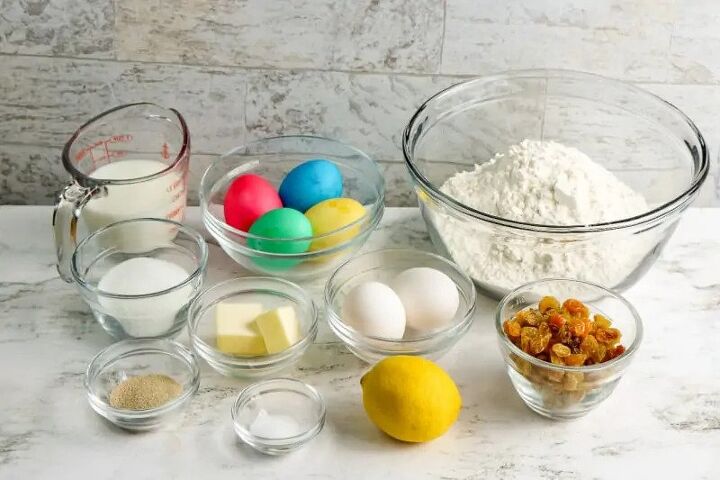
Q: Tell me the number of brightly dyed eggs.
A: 4